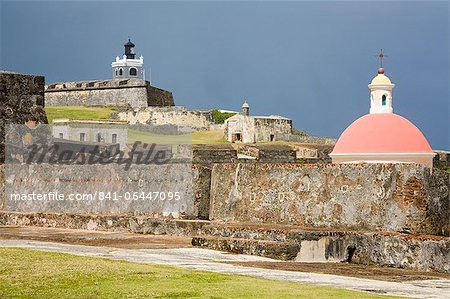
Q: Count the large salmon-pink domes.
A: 1